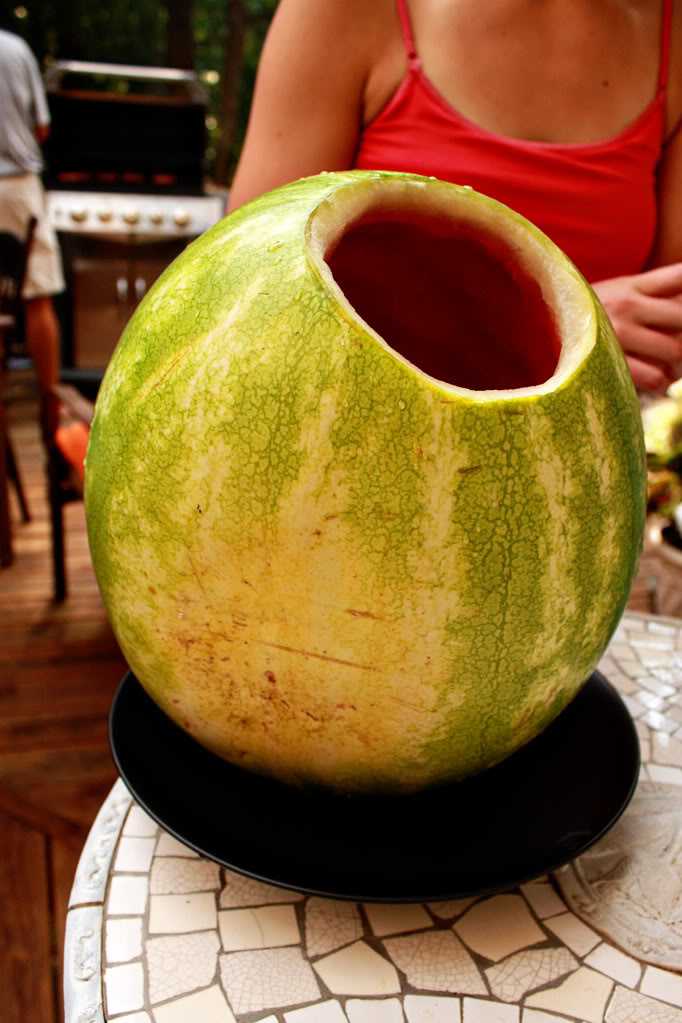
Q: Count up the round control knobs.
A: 5